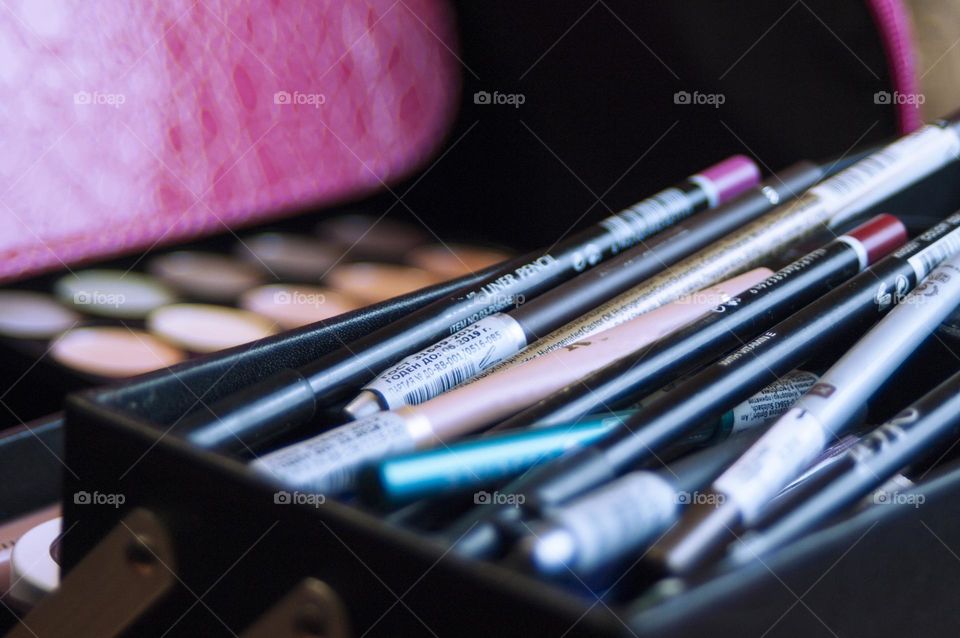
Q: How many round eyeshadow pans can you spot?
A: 10